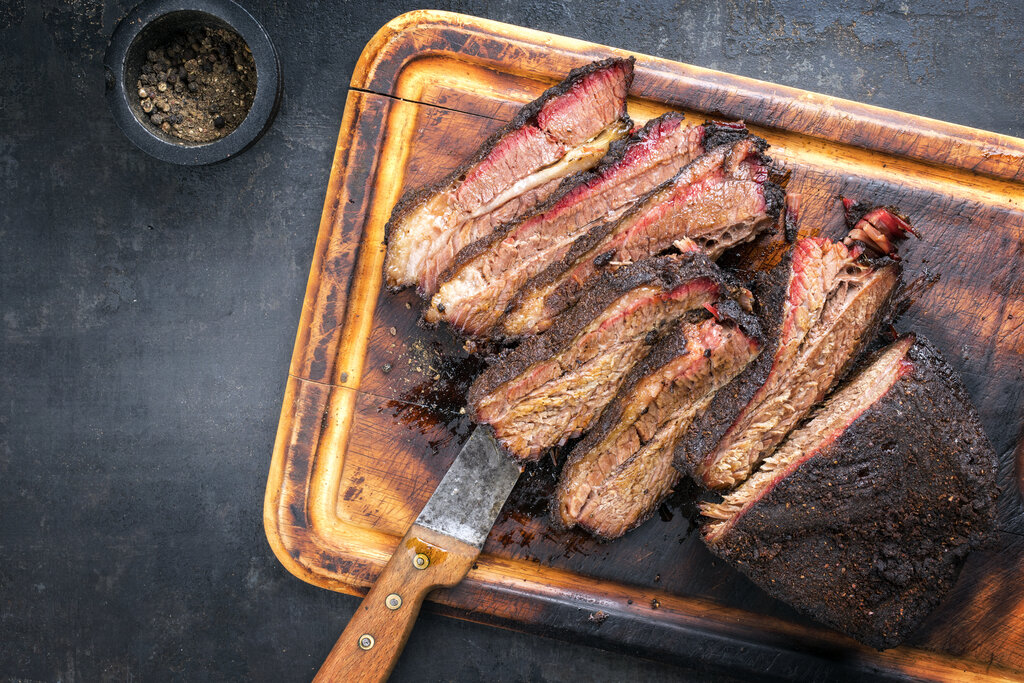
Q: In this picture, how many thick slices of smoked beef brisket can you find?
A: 6